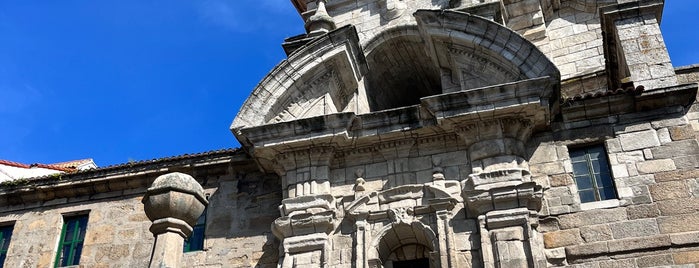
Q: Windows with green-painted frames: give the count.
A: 3